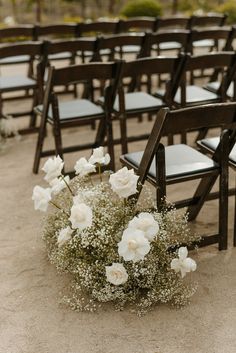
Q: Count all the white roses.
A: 12